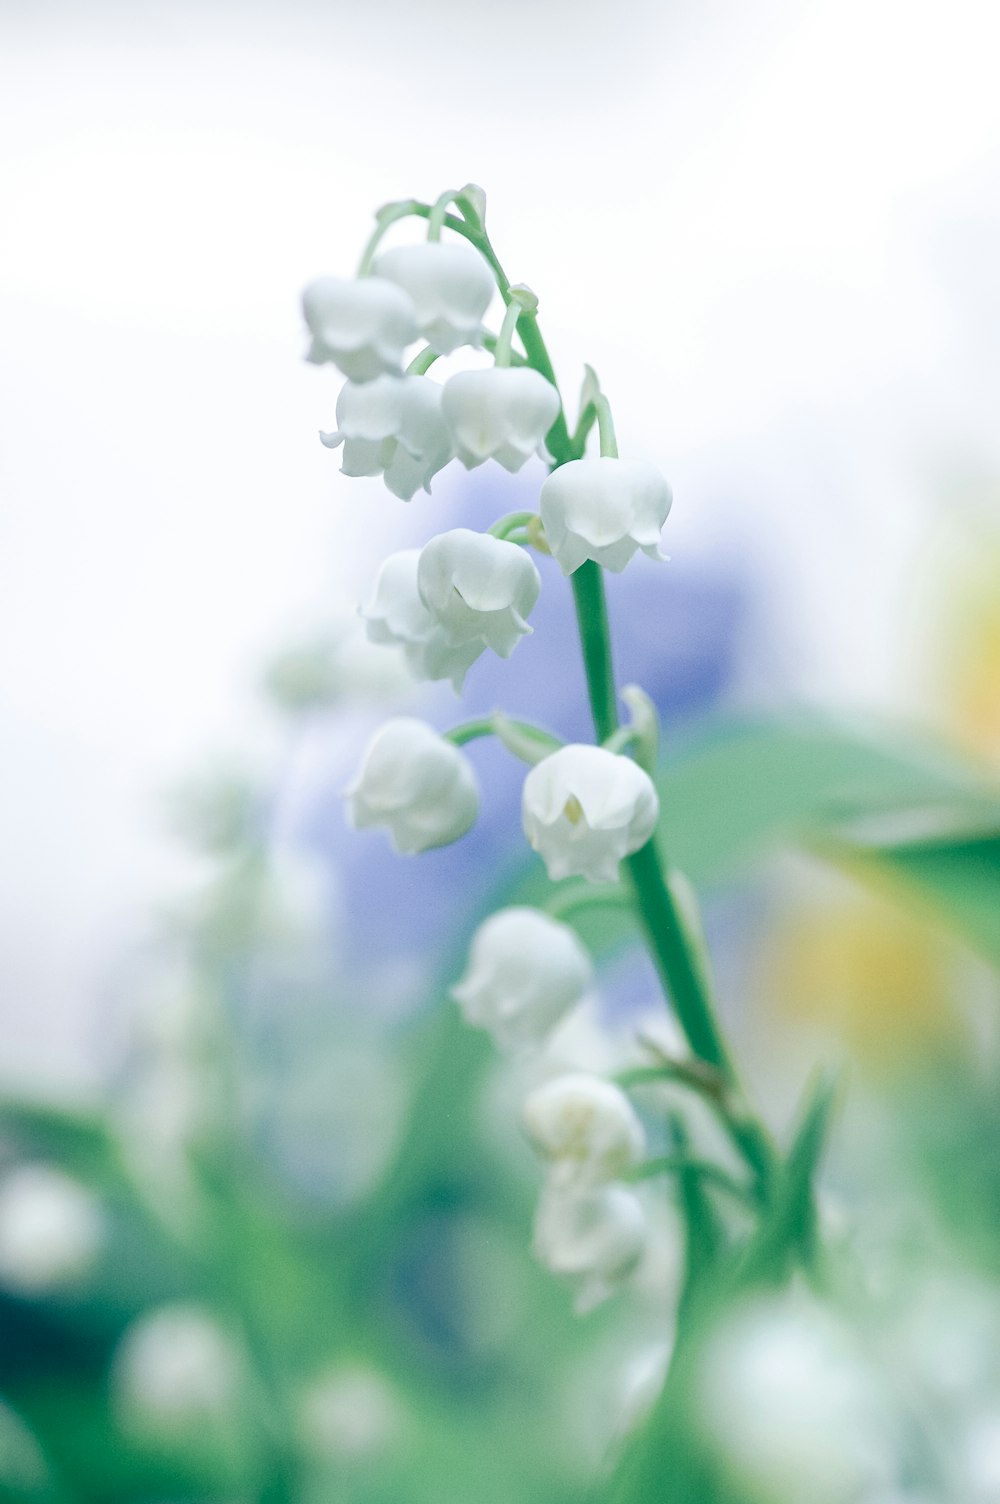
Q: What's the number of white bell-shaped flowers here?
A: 12